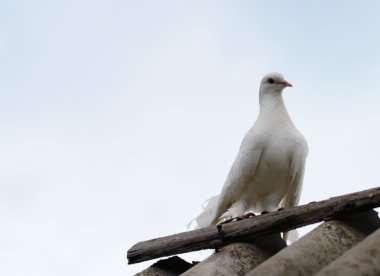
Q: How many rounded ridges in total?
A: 4